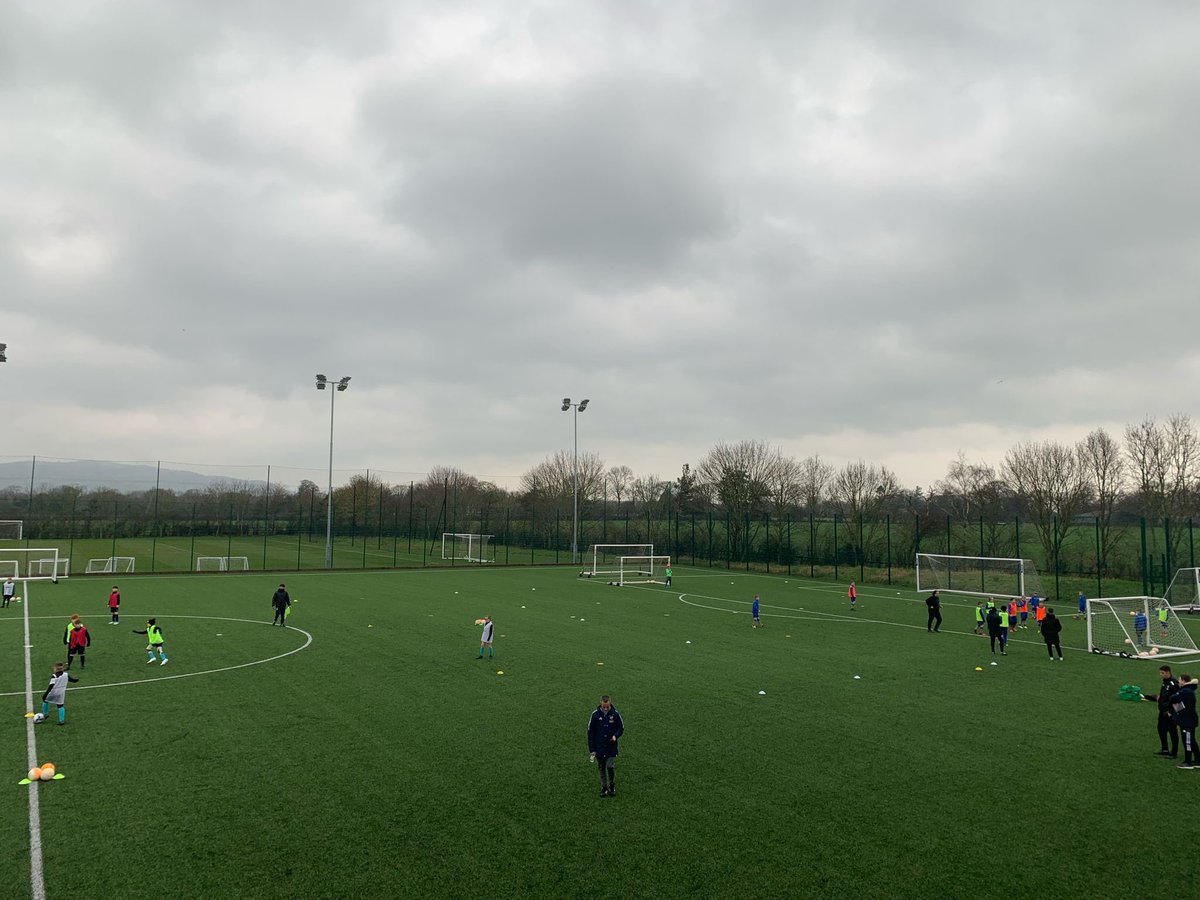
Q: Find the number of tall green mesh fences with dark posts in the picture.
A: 1